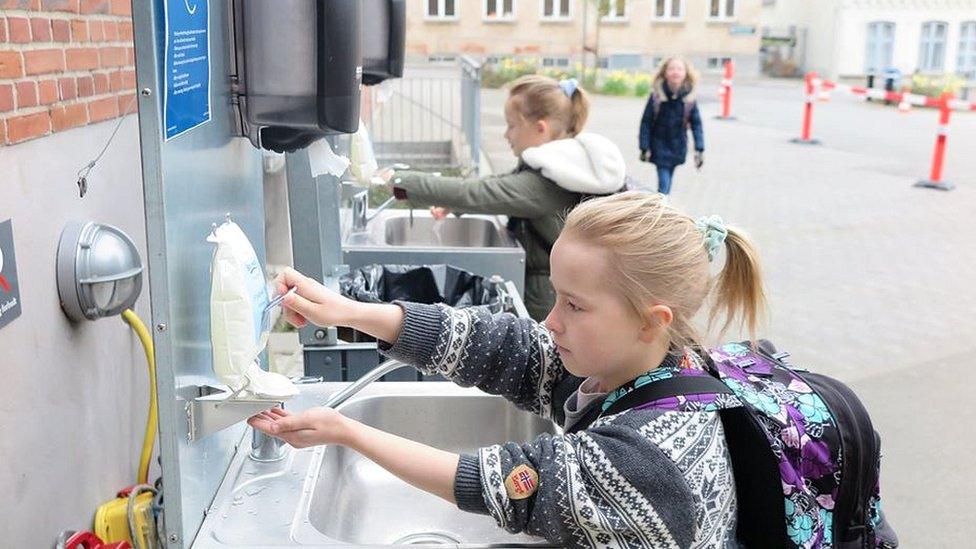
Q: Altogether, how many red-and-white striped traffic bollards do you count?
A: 3